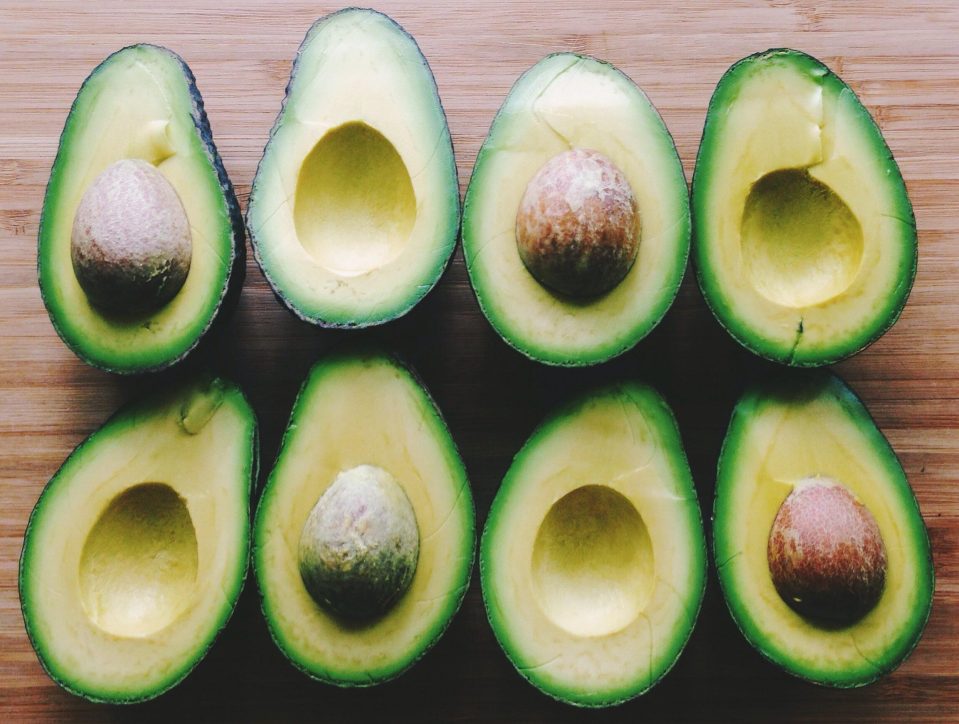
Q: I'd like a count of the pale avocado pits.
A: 2